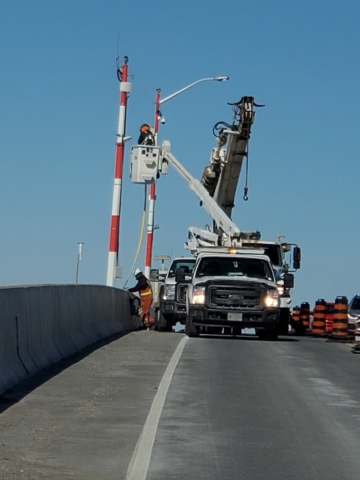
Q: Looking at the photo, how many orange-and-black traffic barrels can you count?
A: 4